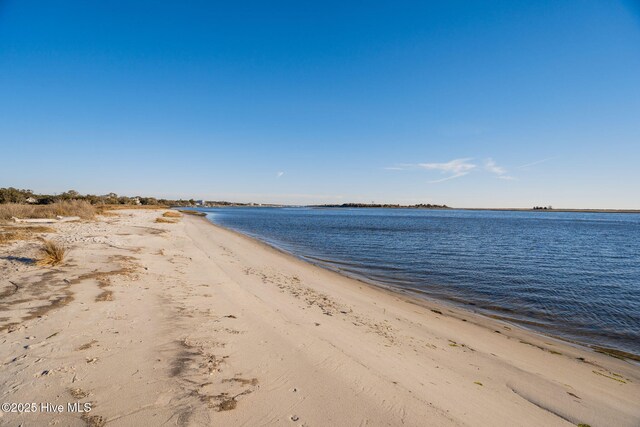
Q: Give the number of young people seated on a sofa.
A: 0